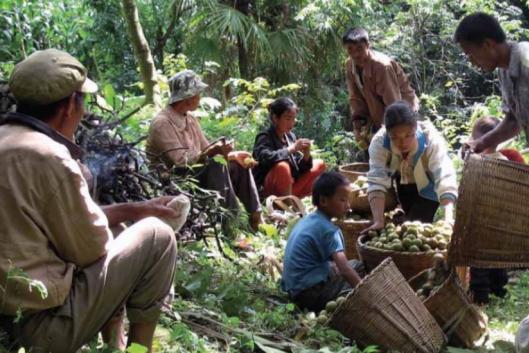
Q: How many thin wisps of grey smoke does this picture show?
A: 1